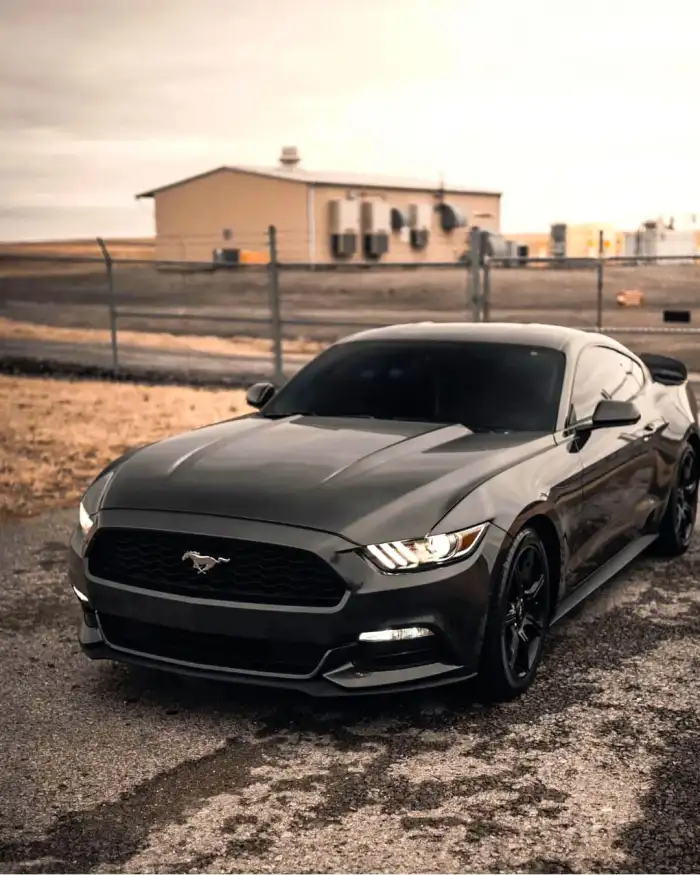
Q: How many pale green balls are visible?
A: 0